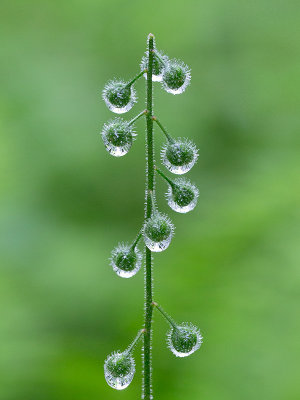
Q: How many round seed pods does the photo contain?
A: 10